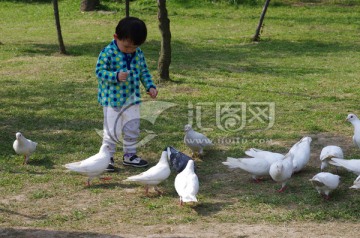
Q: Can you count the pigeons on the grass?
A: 15